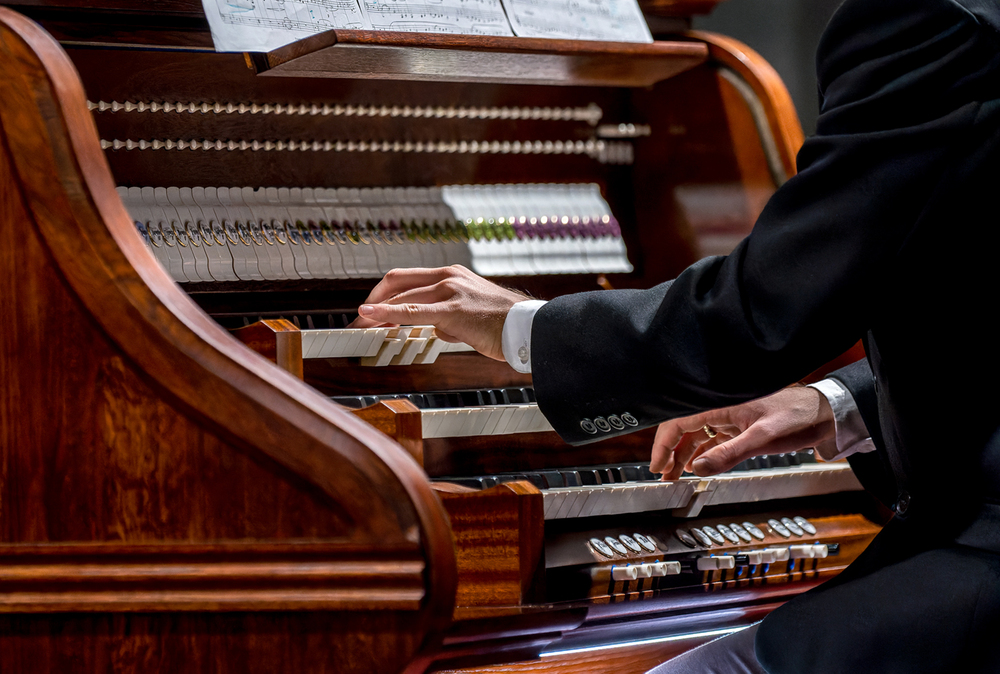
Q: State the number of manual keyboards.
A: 3